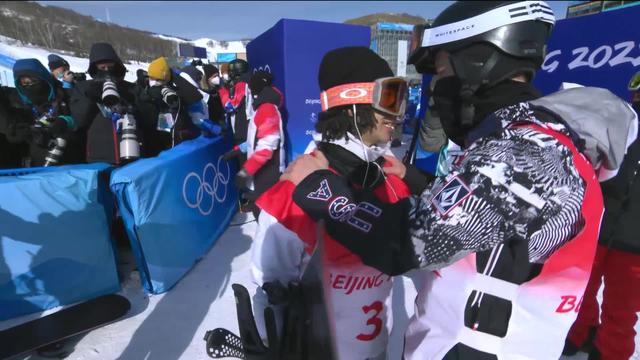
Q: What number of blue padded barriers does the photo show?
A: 2